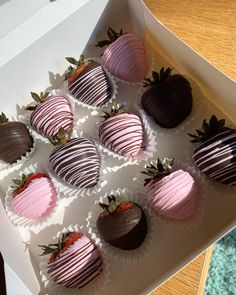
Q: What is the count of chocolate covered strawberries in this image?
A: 12